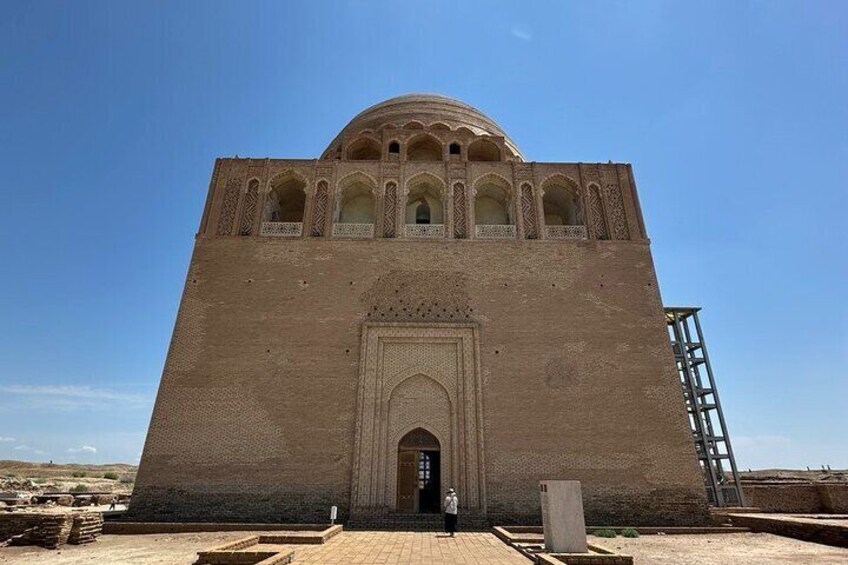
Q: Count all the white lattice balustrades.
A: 5